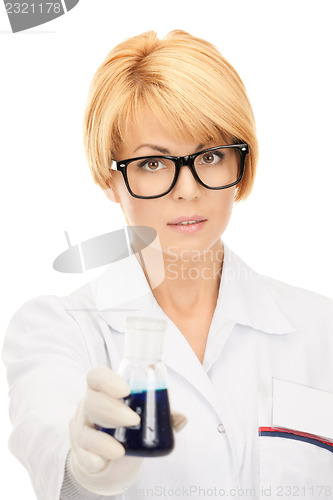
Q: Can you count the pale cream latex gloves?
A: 1